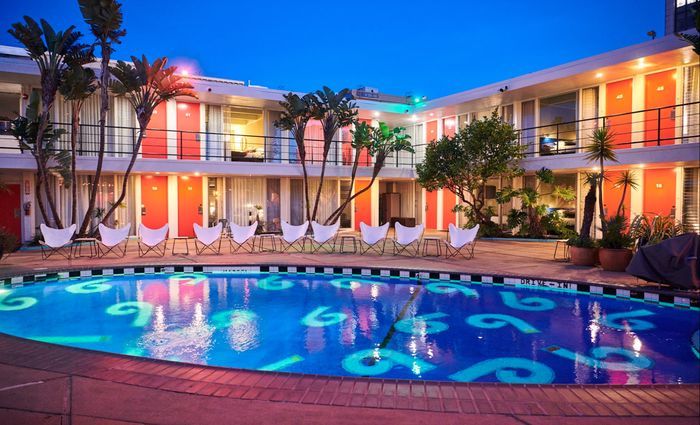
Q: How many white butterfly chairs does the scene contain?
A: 10